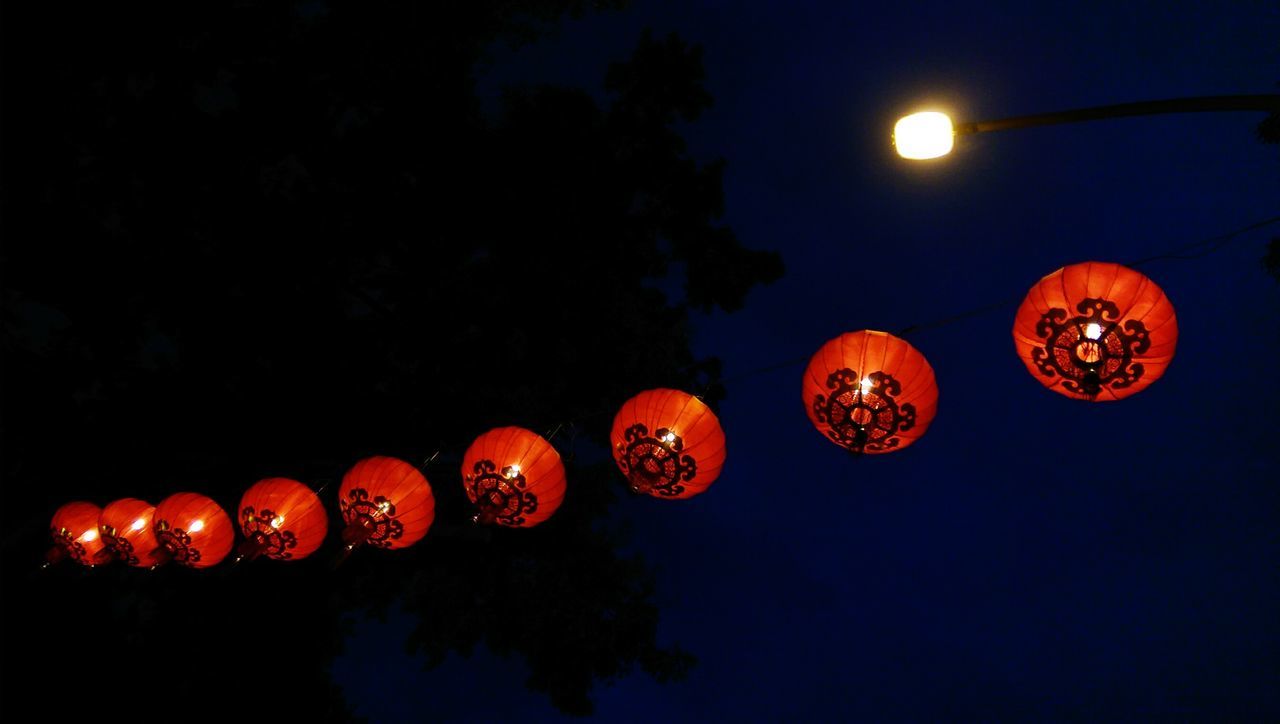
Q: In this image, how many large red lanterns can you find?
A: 9